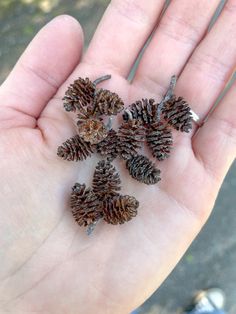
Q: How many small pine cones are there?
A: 13